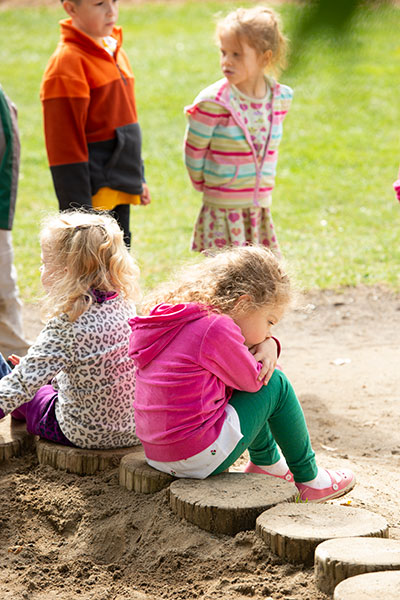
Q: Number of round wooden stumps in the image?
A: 7